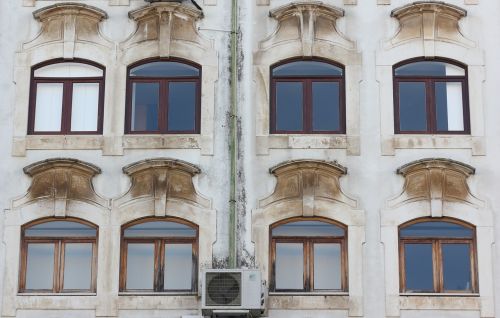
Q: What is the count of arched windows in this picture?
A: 8